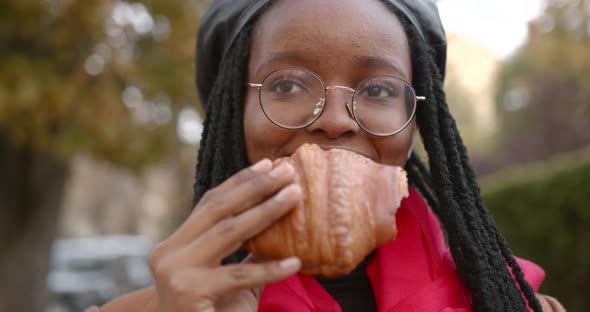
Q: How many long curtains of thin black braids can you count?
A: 2